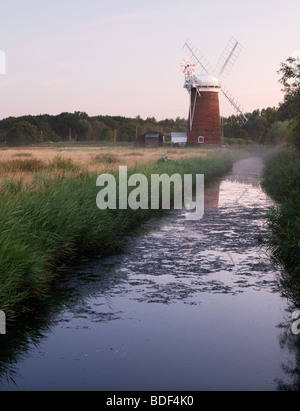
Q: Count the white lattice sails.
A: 3